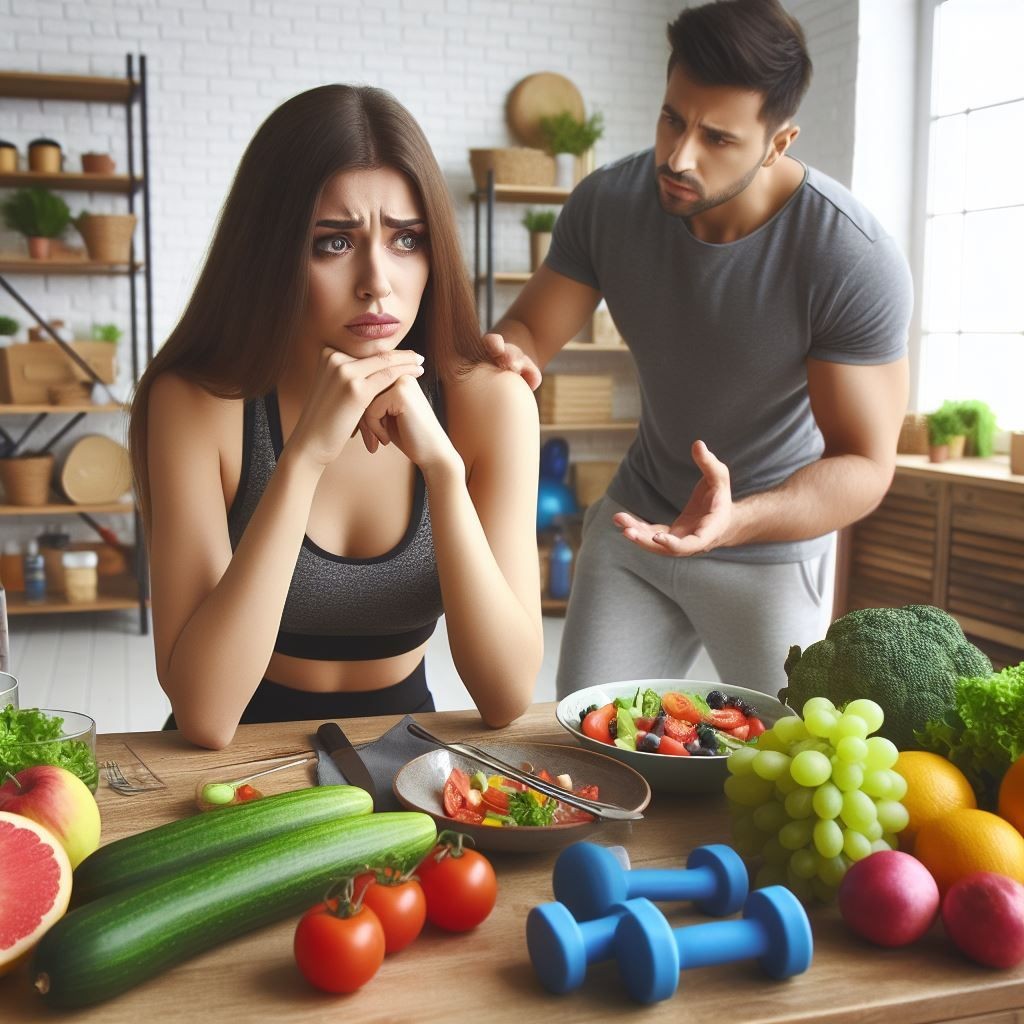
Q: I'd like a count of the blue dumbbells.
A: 3